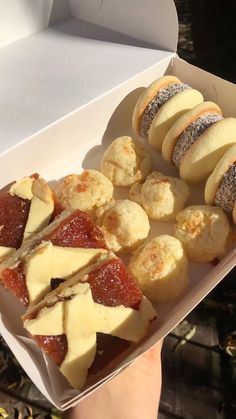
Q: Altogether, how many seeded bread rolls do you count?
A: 0